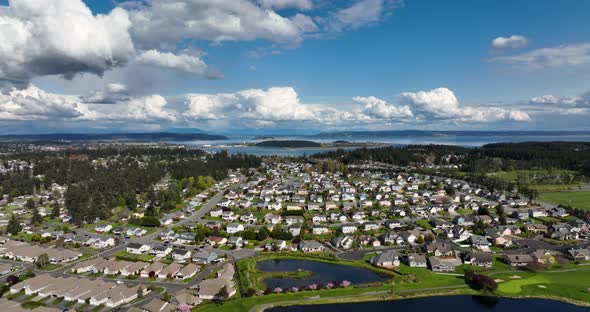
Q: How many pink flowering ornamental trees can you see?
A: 7